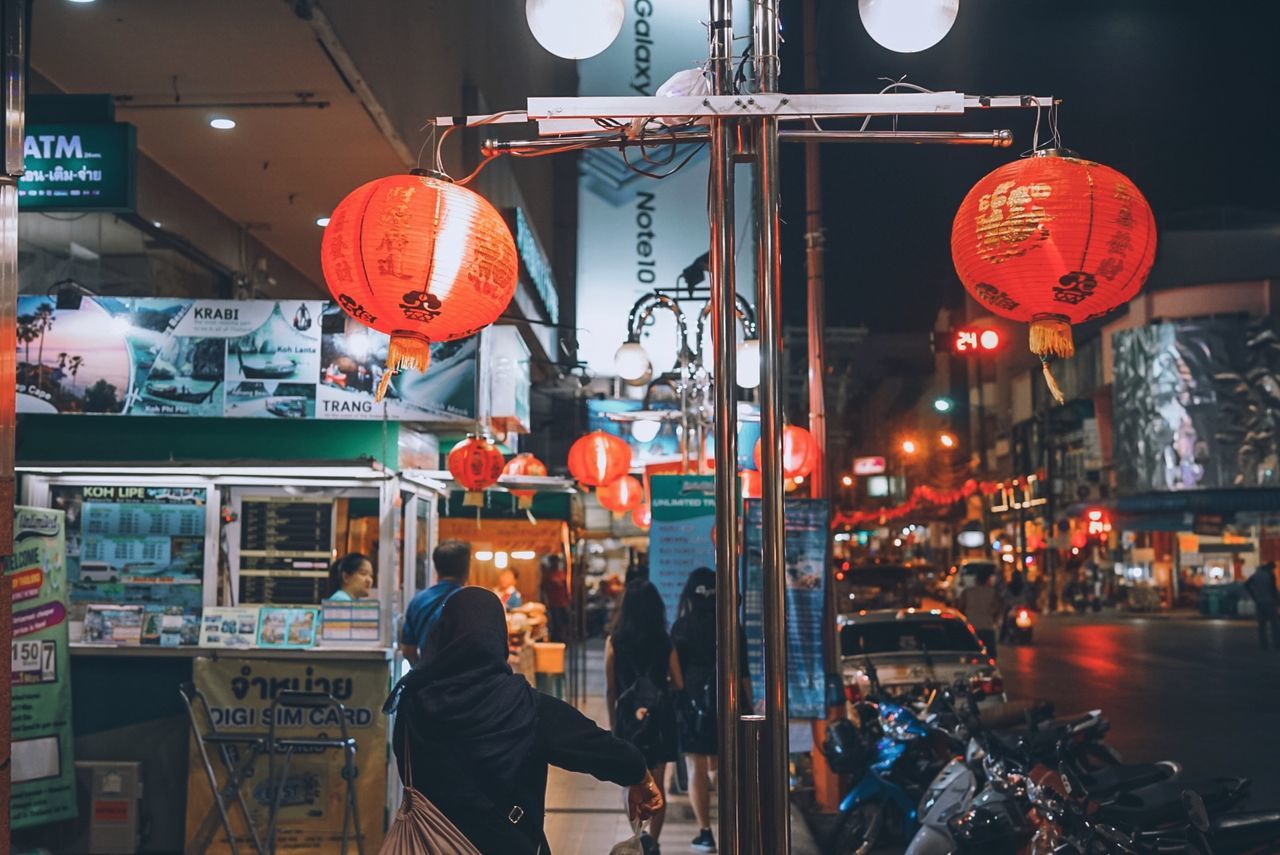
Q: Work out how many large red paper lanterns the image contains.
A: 2